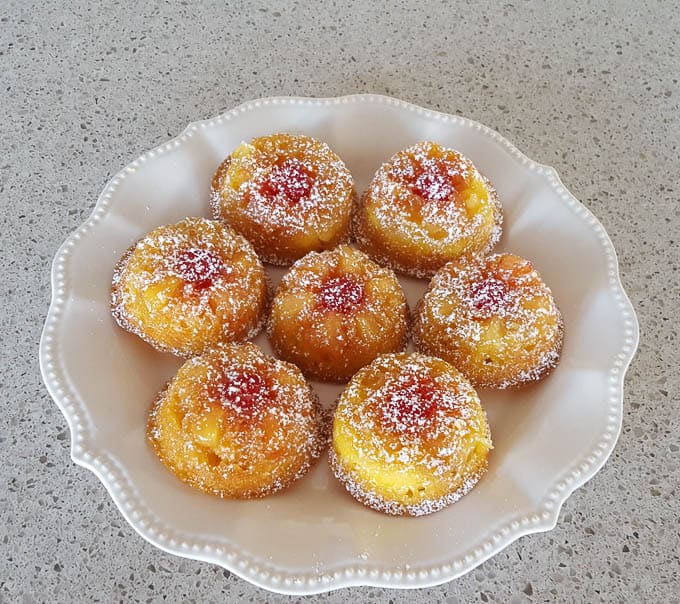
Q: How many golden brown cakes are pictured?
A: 7